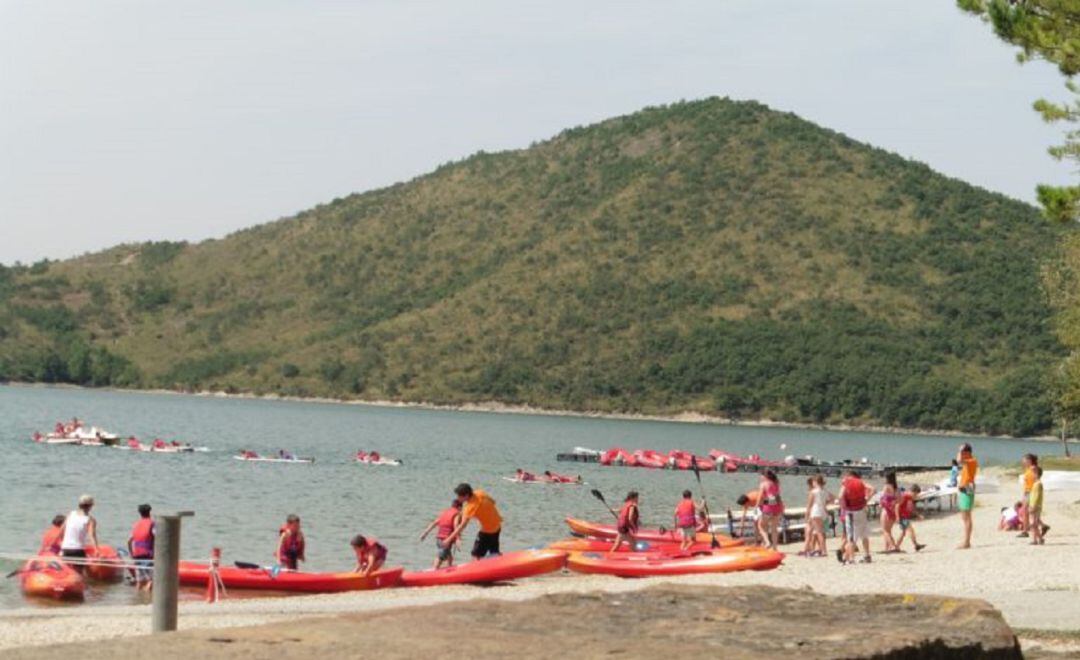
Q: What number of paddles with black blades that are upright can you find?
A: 2